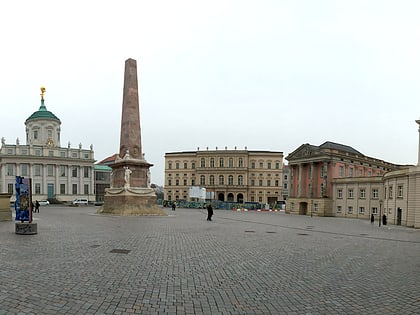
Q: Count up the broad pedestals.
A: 1